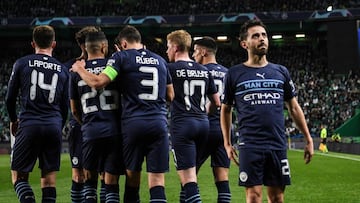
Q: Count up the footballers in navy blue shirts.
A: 7